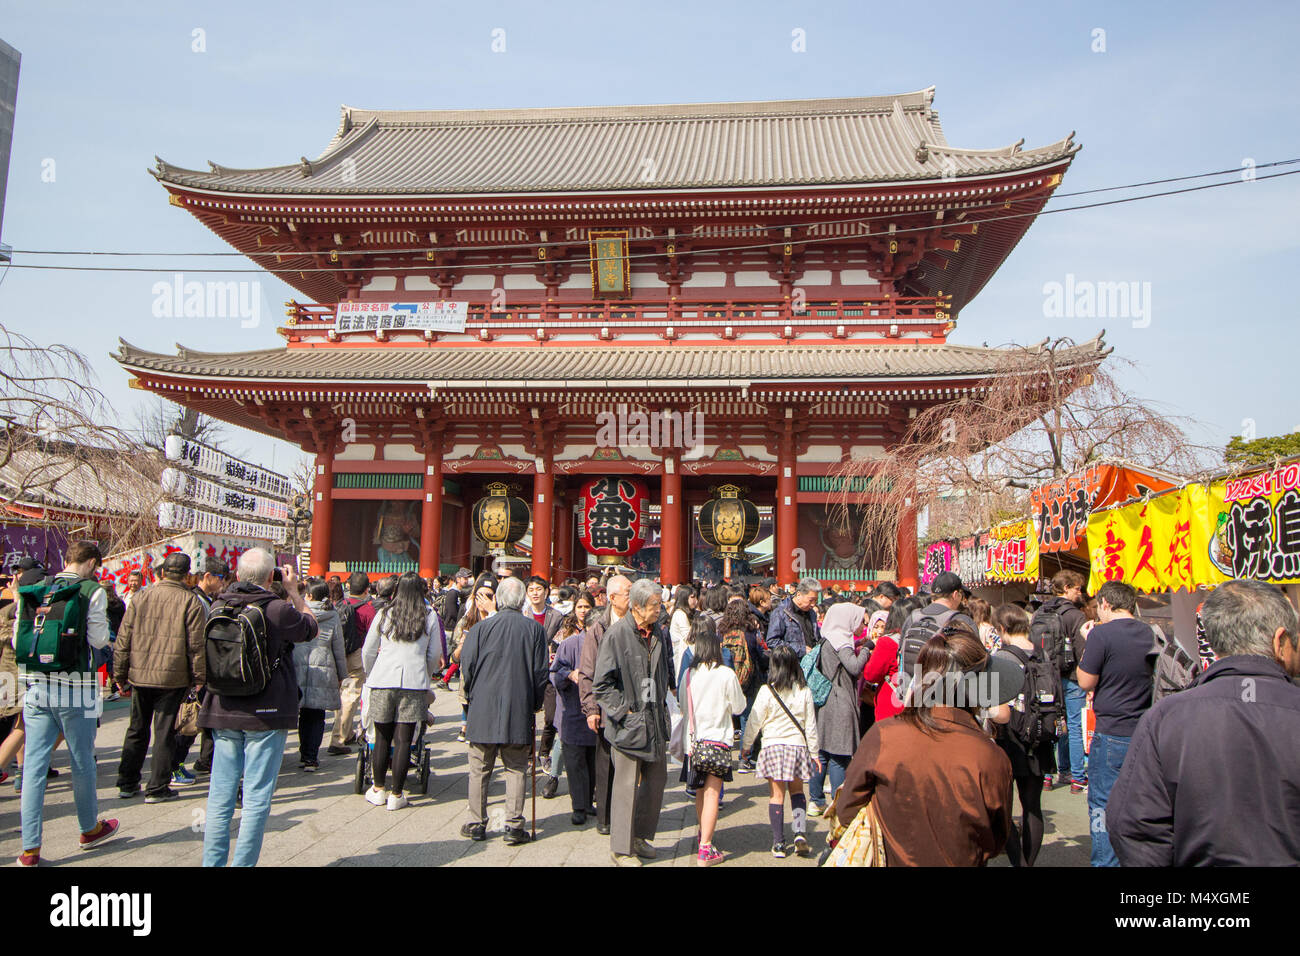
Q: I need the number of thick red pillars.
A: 6